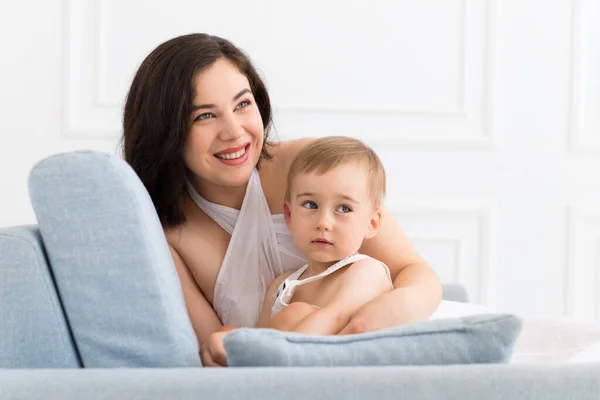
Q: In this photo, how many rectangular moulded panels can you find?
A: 4